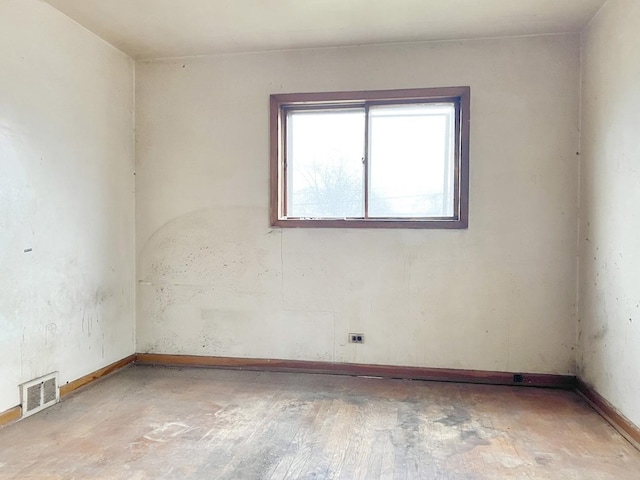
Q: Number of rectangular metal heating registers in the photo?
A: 1